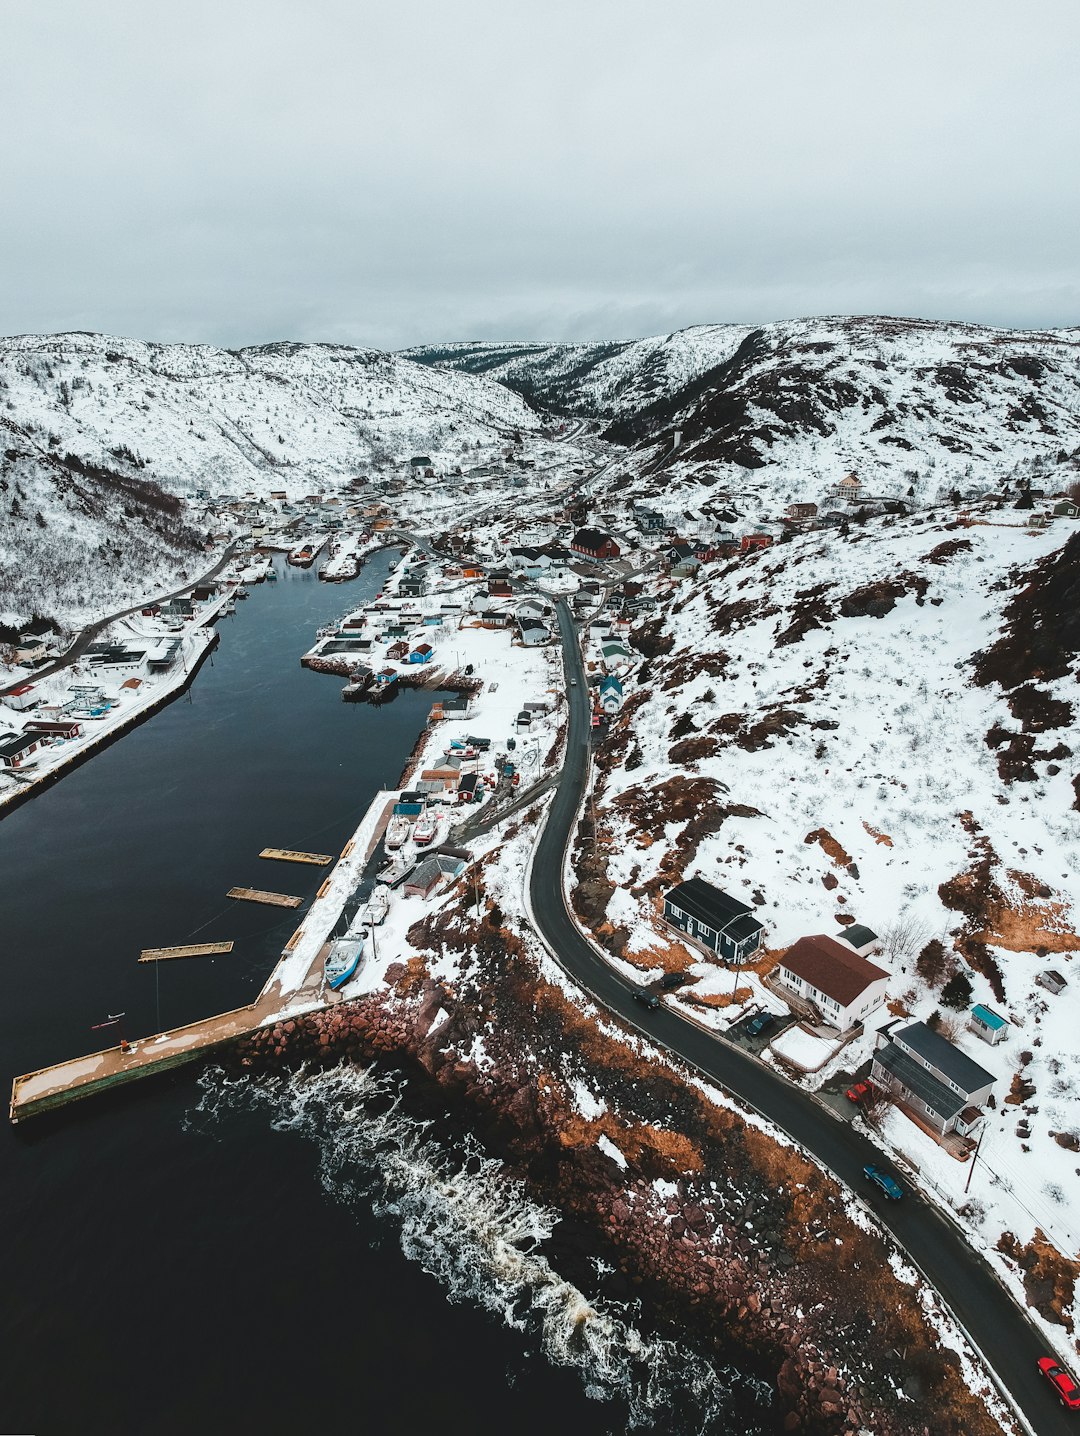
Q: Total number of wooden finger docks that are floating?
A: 3